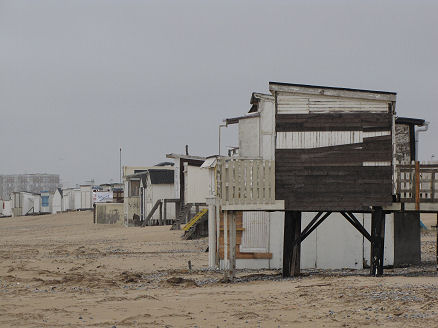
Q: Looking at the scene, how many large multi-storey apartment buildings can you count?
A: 1